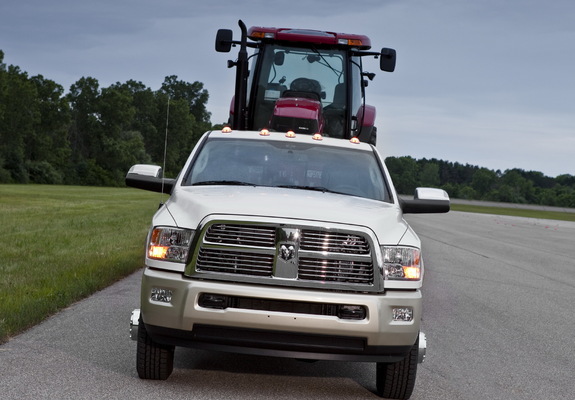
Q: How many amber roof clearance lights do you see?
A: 5